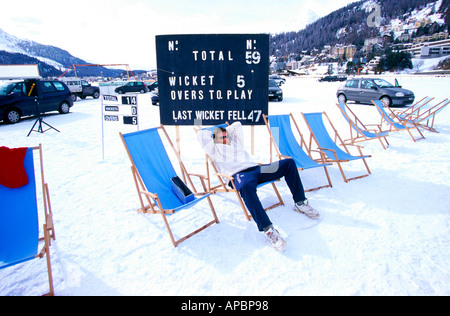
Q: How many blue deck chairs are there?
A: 9